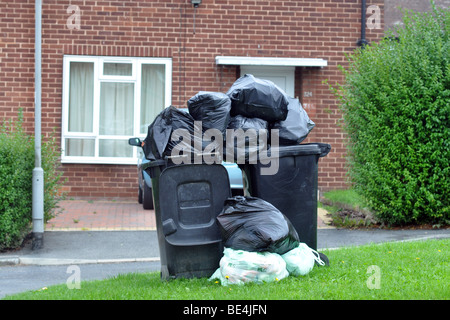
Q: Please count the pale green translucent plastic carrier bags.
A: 2